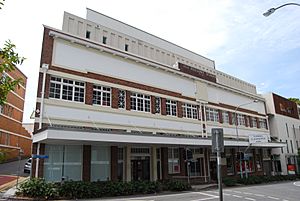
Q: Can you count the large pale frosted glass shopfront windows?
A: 3